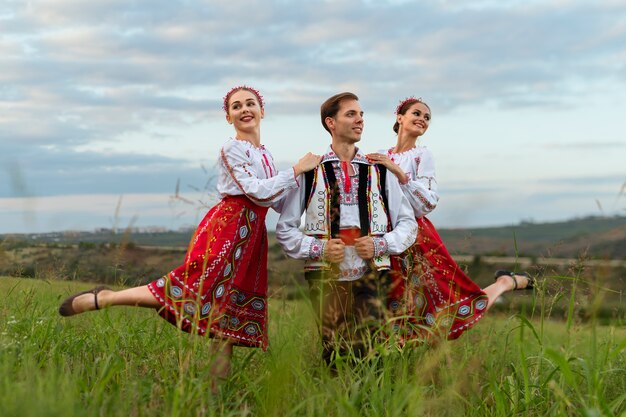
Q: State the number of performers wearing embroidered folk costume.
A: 3